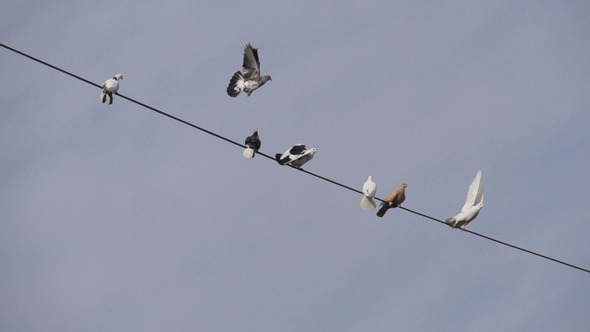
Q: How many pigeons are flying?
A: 1